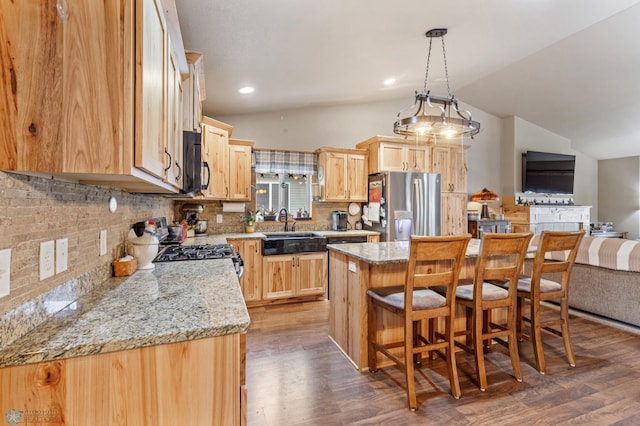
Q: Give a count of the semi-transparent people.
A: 0